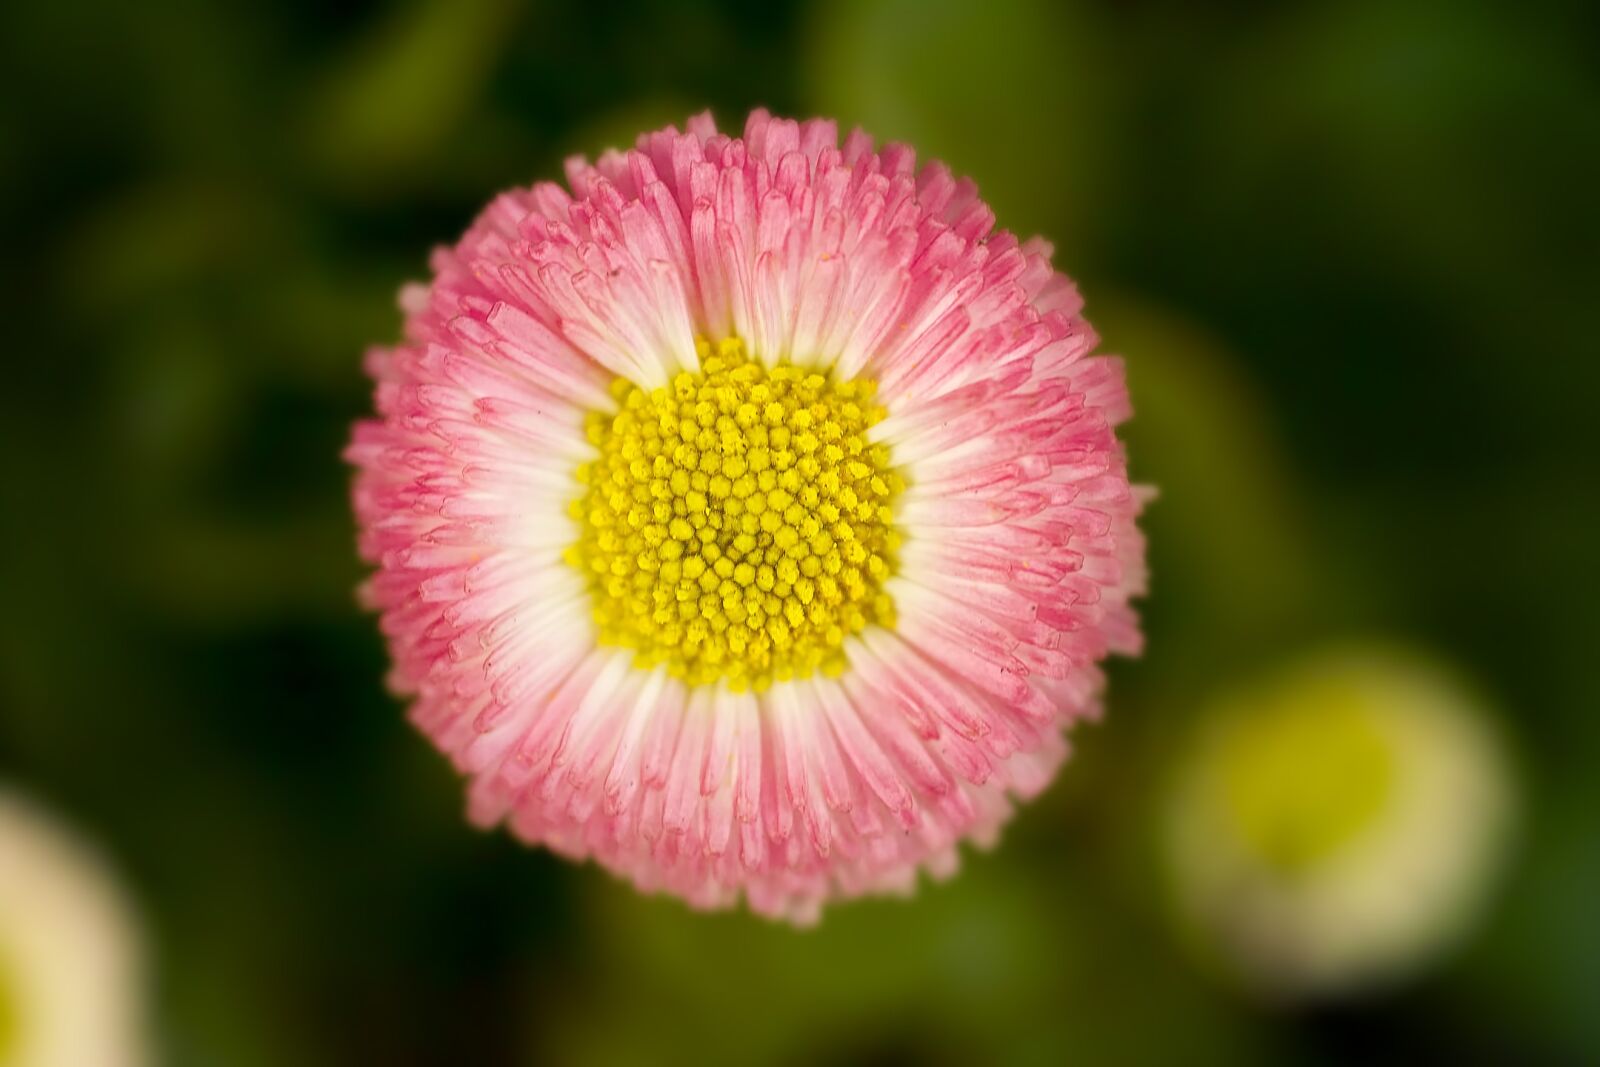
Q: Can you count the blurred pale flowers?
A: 2